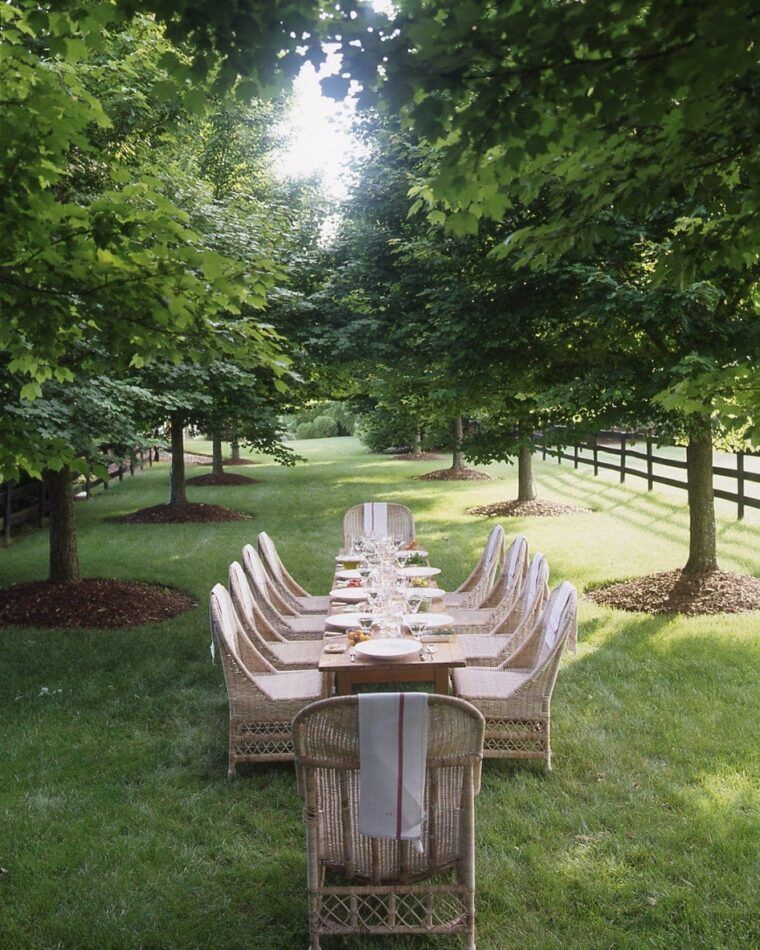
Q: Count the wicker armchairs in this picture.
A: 10